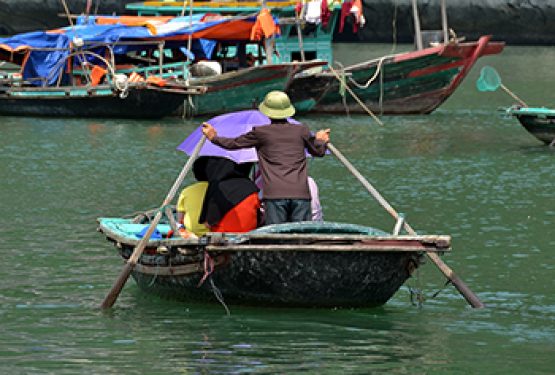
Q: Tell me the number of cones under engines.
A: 0